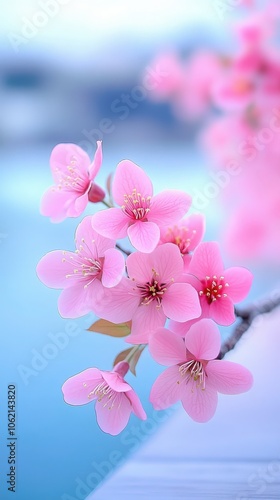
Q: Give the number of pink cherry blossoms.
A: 8